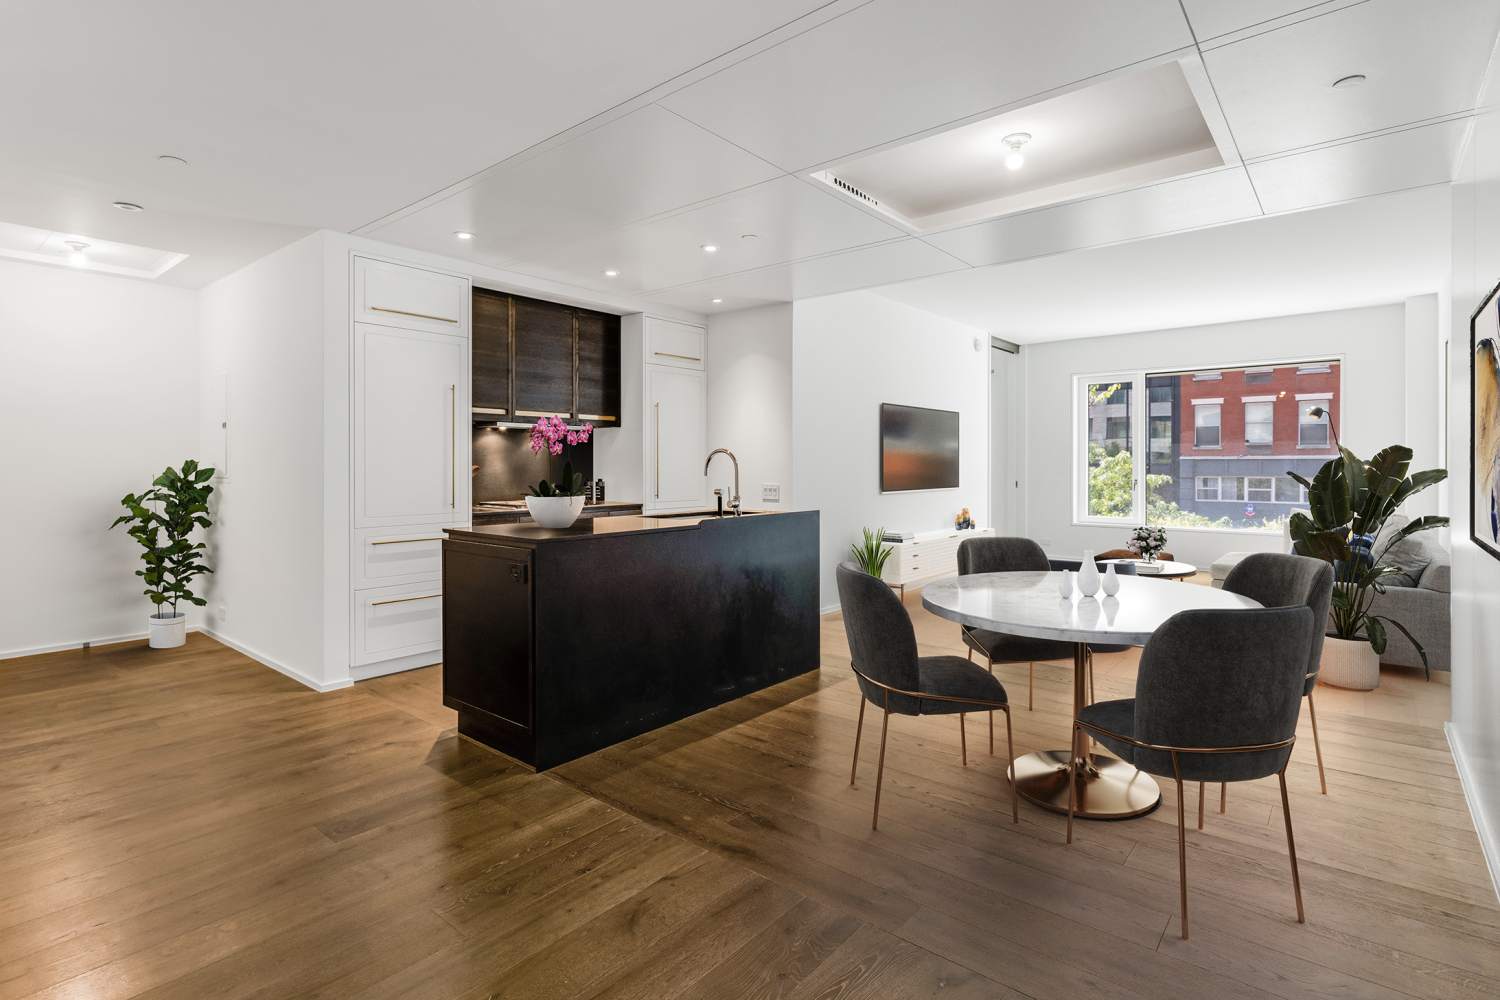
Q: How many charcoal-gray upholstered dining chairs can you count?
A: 4